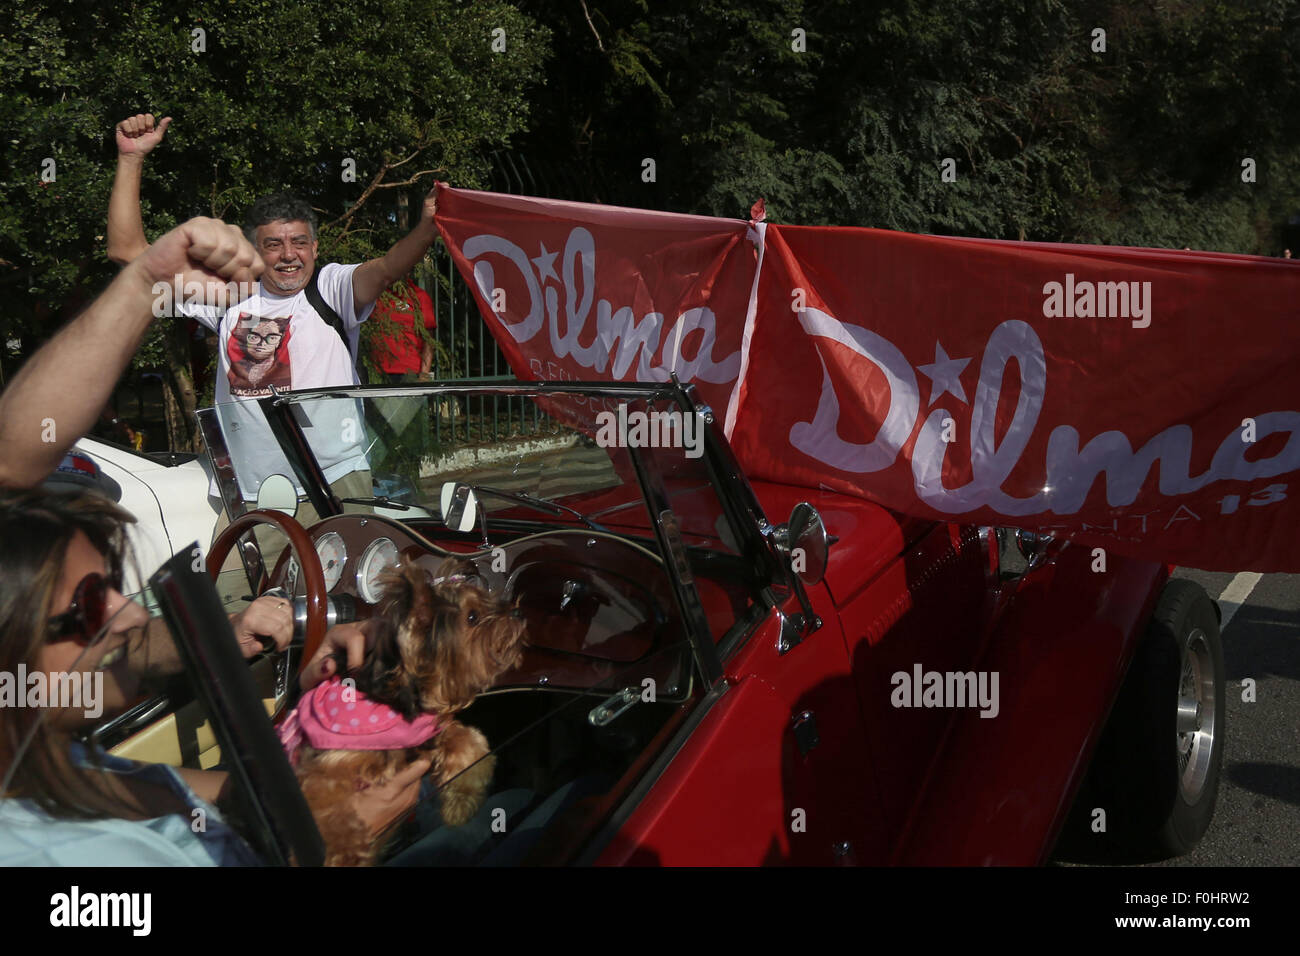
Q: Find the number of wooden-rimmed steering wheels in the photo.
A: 1